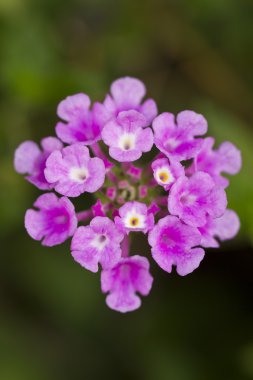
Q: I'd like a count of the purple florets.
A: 15